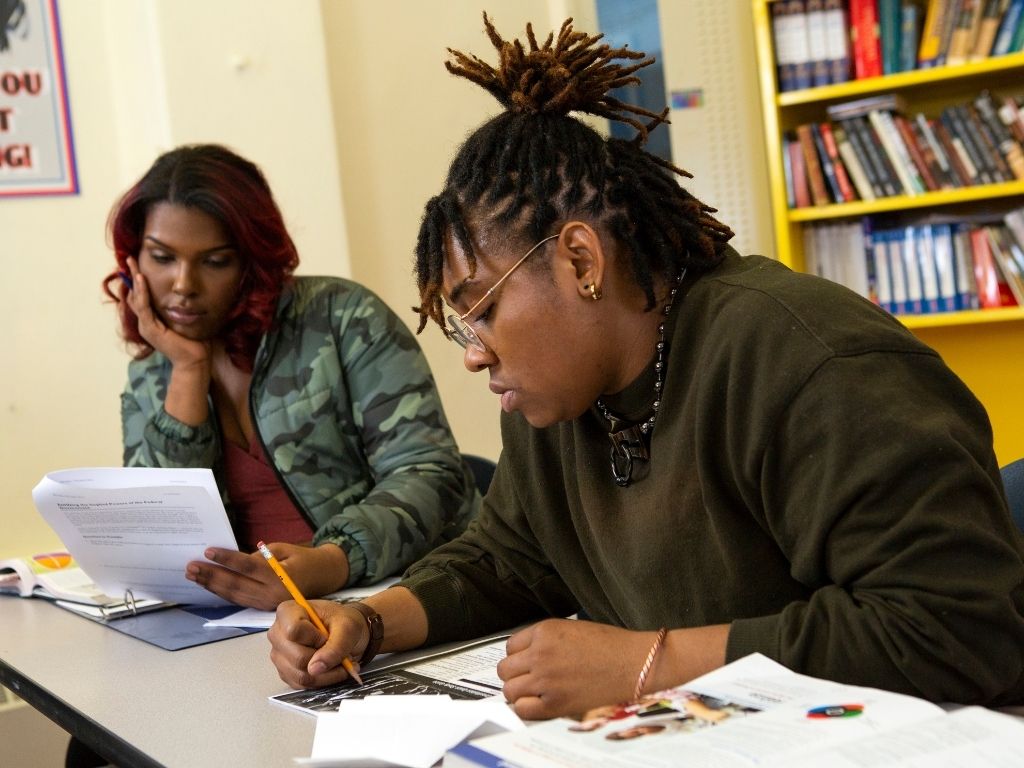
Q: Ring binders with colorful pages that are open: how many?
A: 1